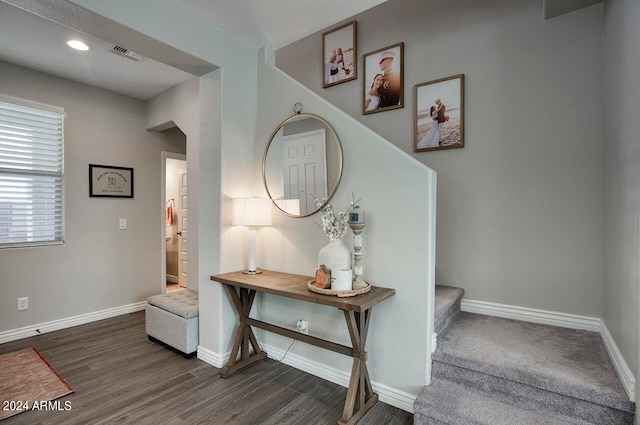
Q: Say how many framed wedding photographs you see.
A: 3